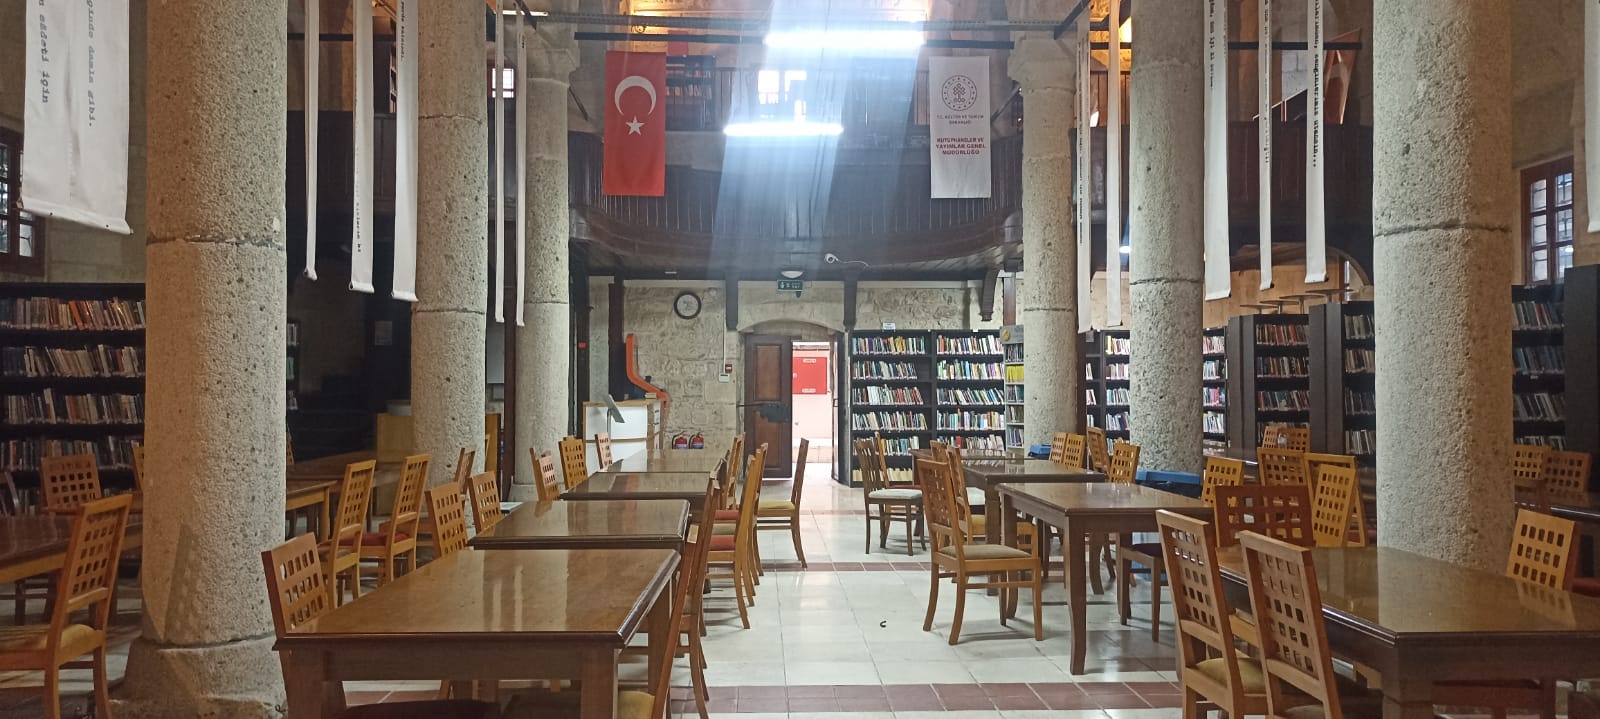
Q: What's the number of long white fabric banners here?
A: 12